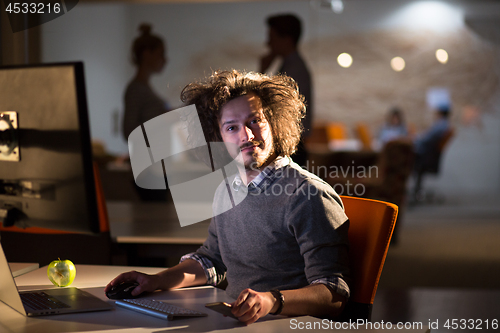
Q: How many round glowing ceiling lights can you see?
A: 3